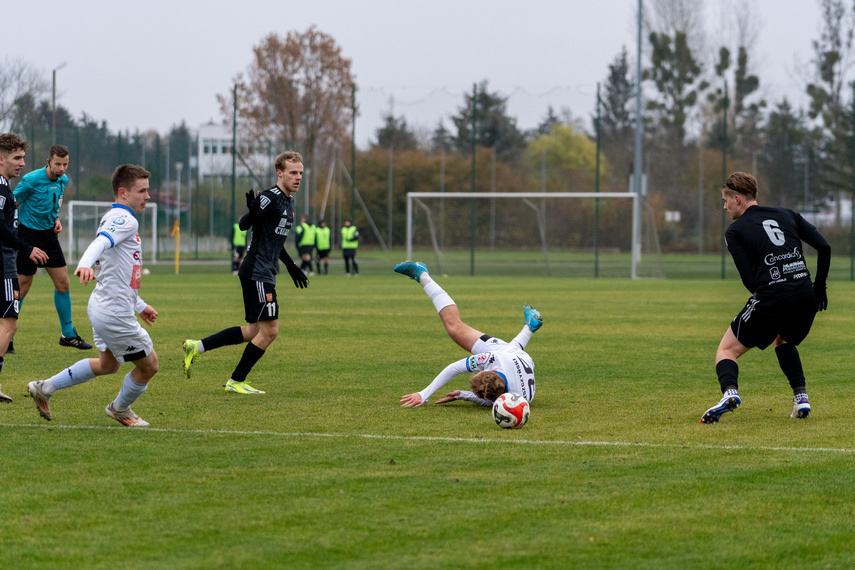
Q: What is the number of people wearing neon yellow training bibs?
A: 4